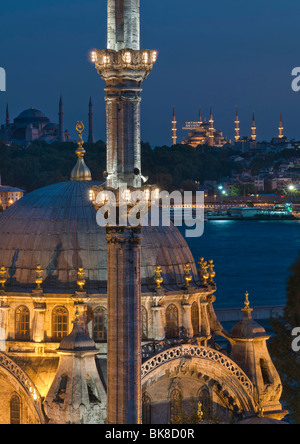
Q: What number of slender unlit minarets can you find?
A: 3